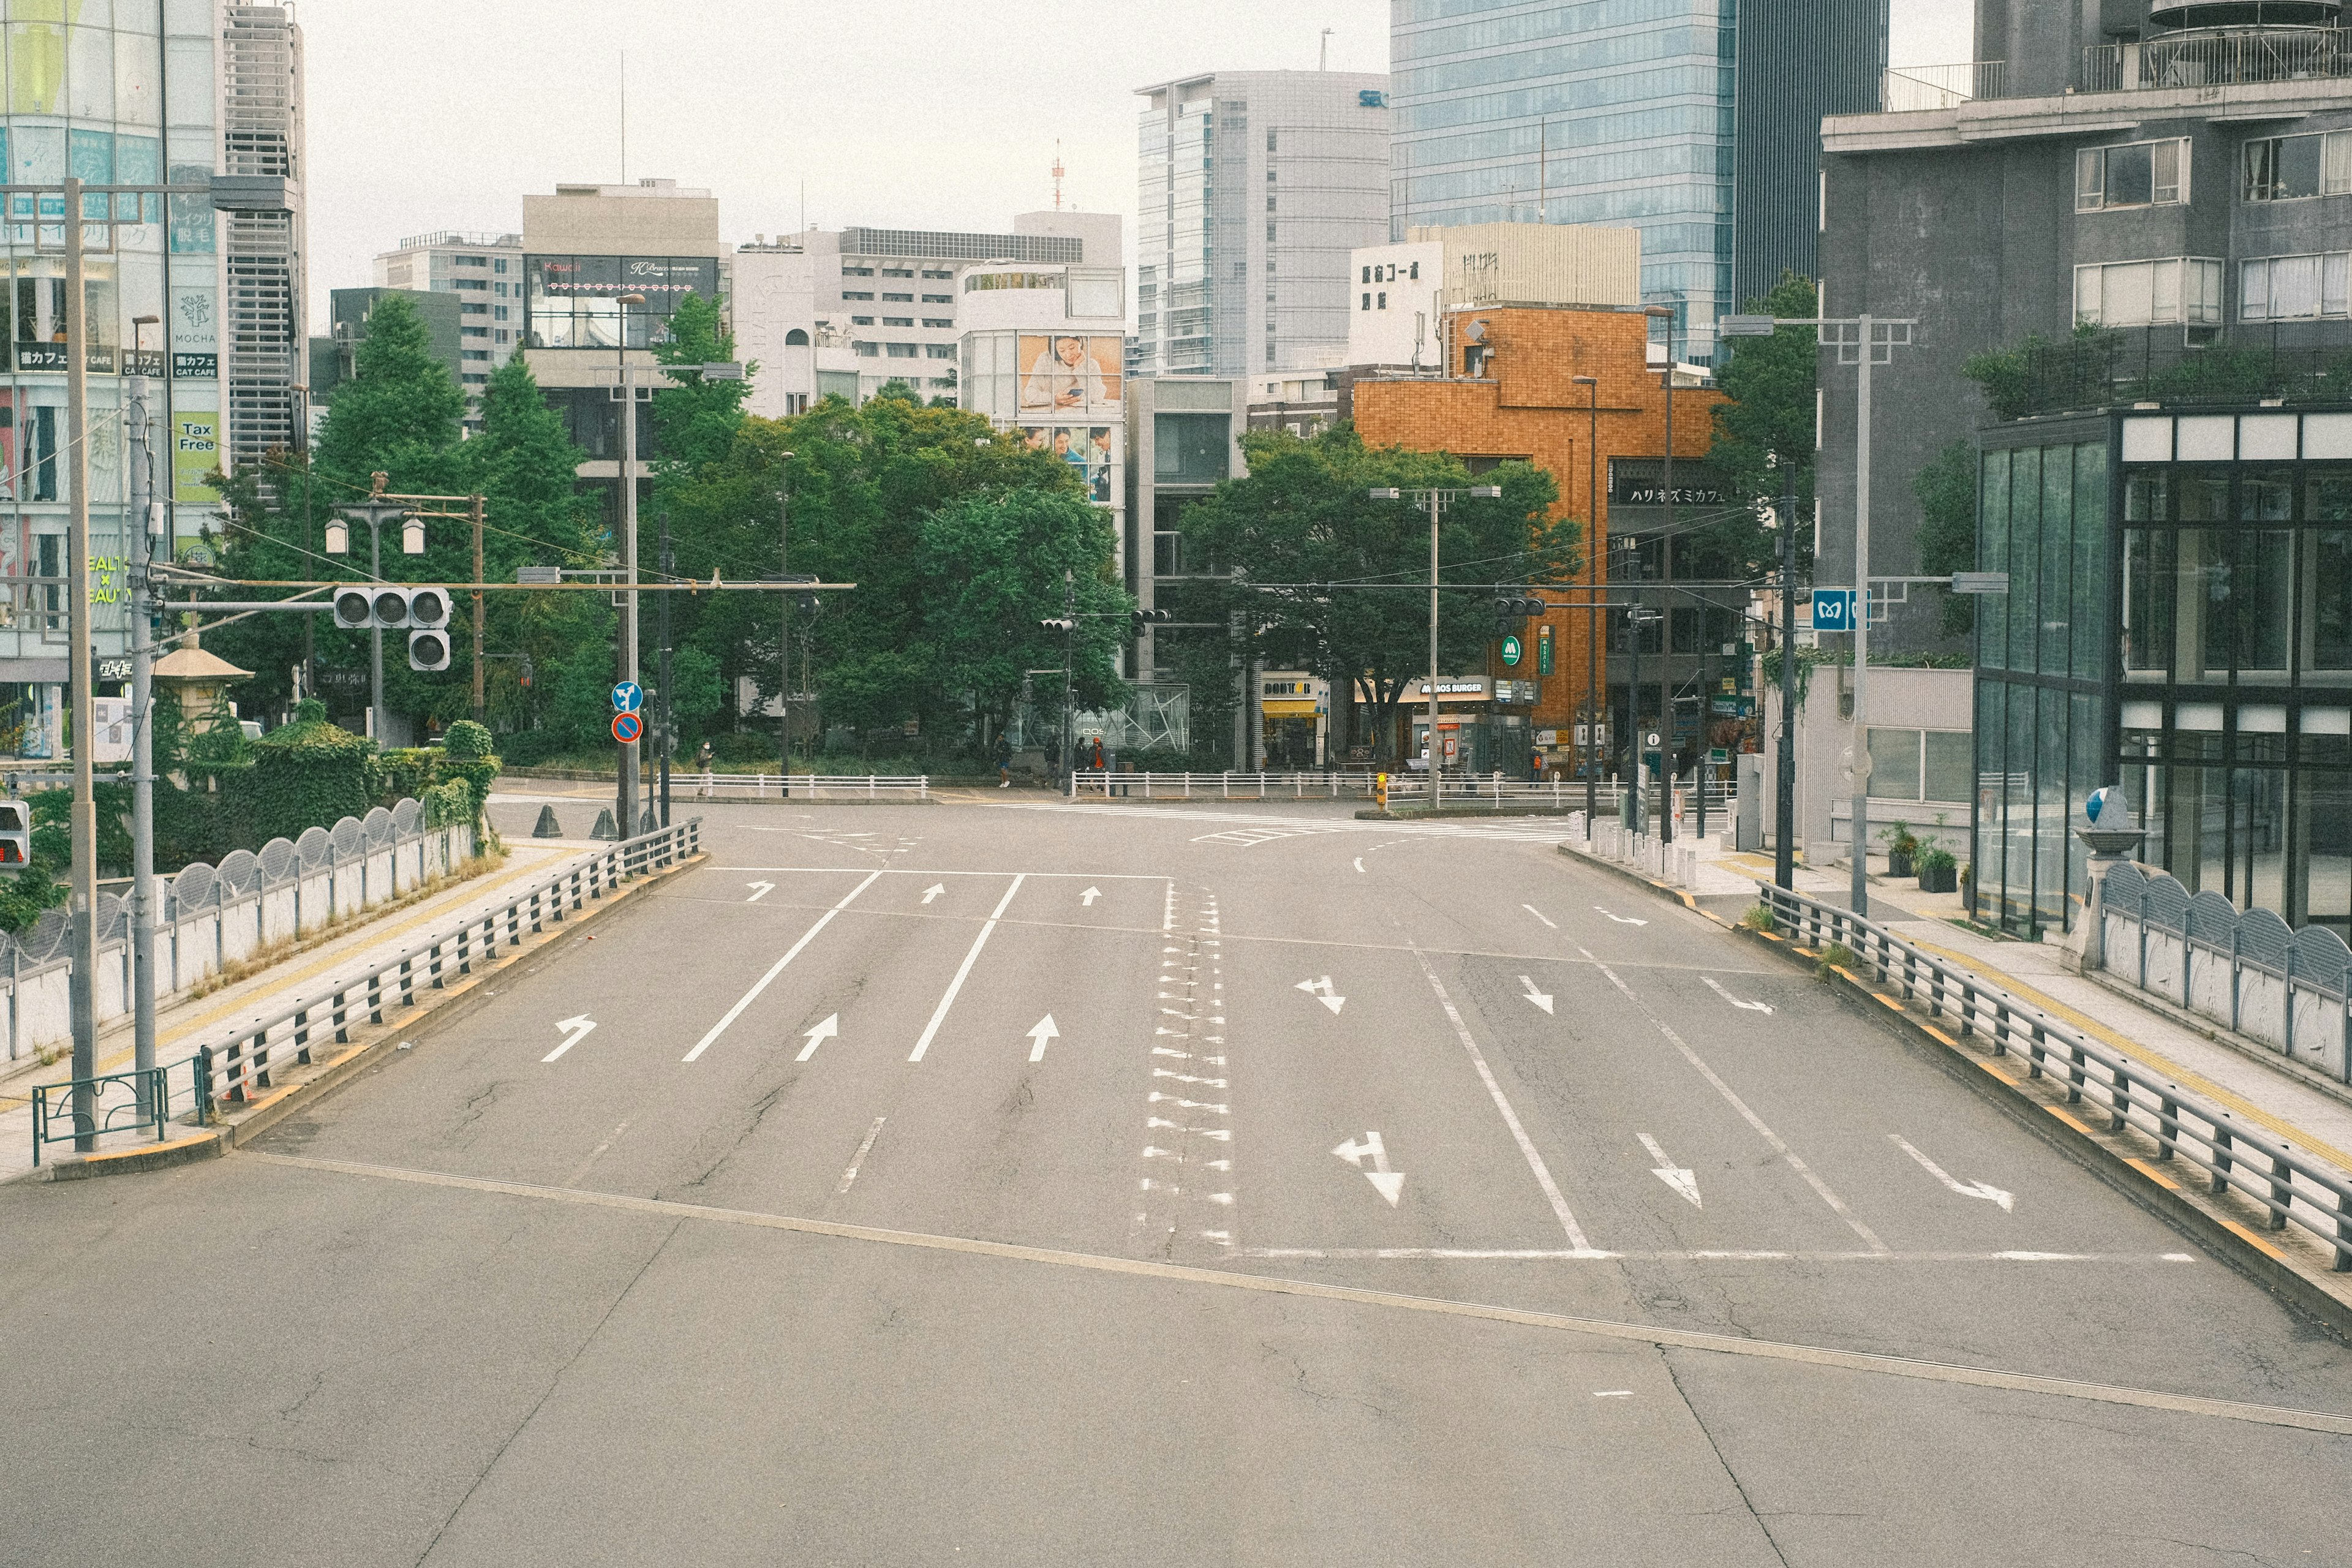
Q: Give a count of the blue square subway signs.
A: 2